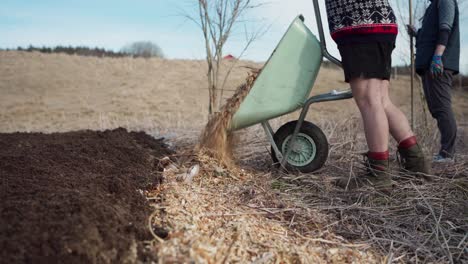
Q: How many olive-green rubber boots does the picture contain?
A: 2